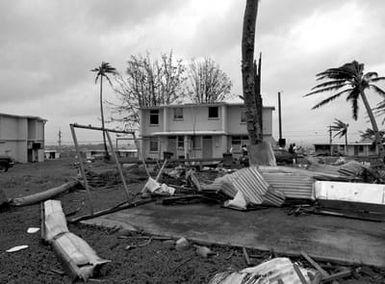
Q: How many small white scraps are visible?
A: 2